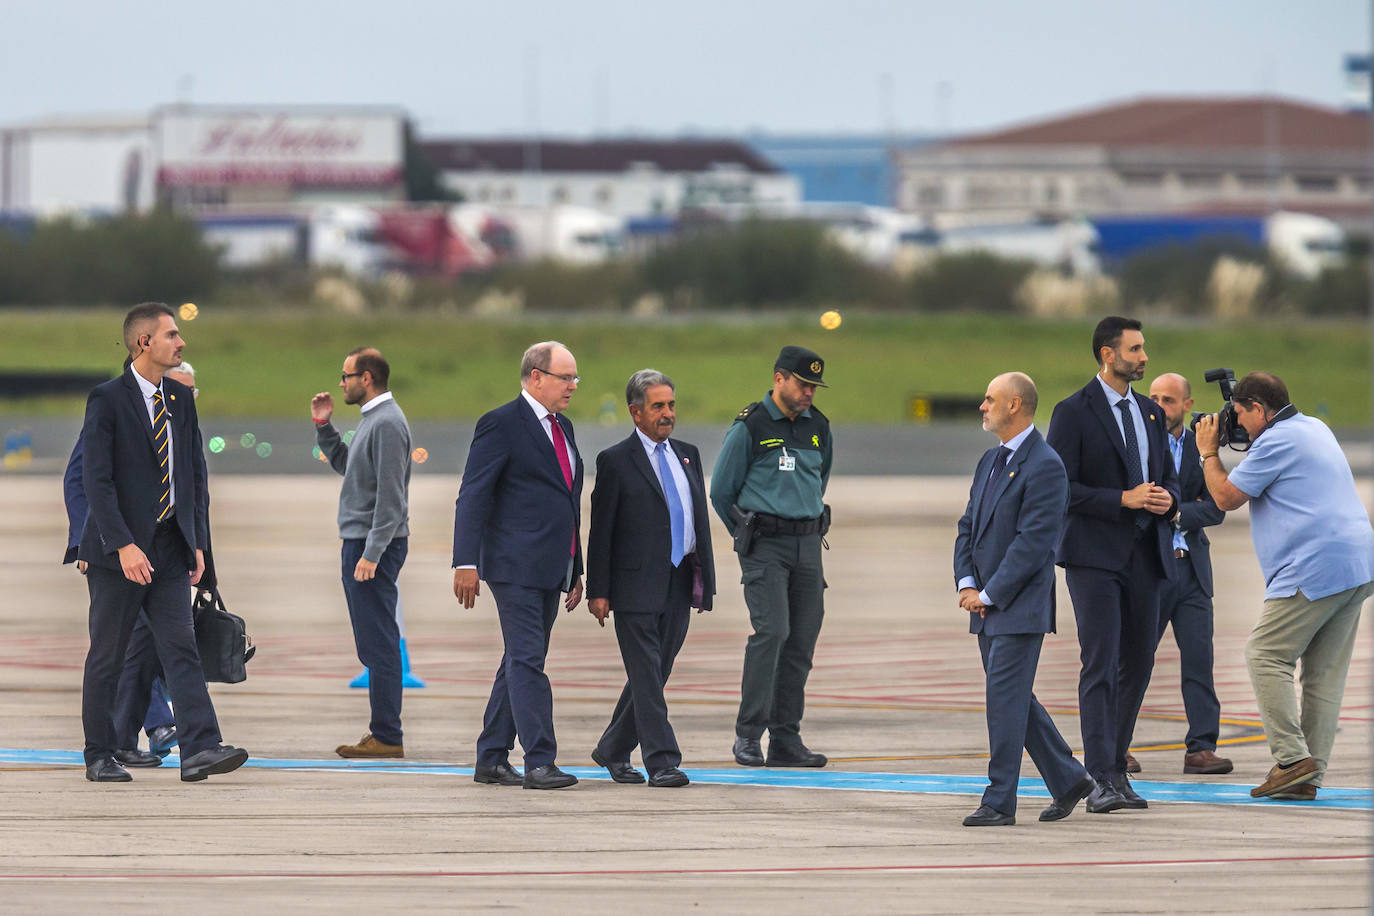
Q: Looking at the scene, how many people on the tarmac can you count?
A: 11